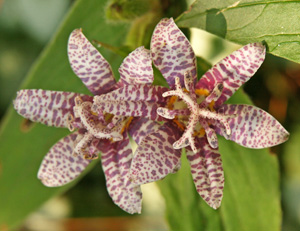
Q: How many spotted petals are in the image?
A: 12